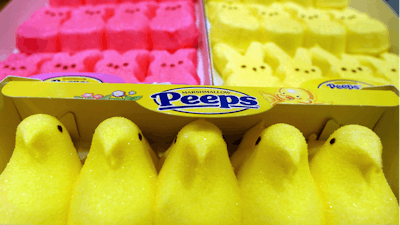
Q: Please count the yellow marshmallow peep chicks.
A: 5